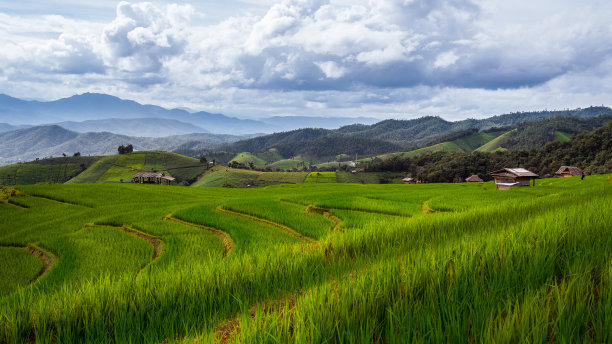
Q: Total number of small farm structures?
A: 5